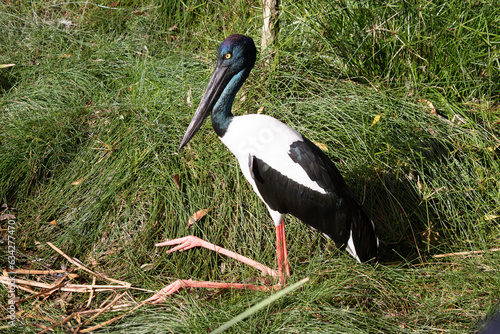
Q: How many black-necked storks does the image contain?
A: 1